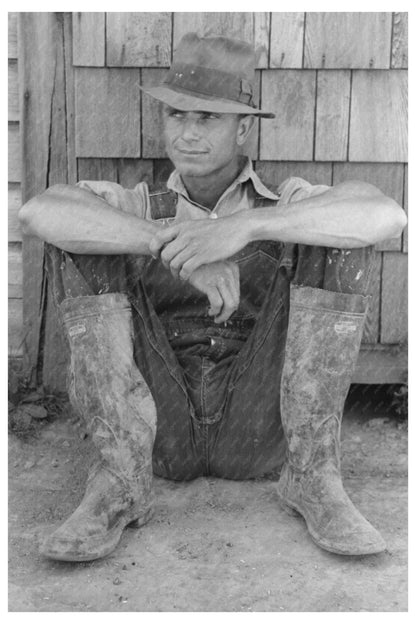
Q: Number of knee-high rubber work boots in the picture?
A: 2